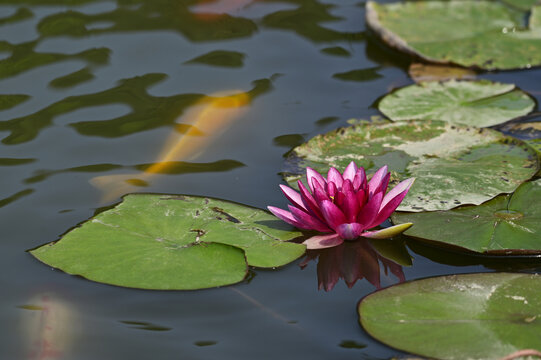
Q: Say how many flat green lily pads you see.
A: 6